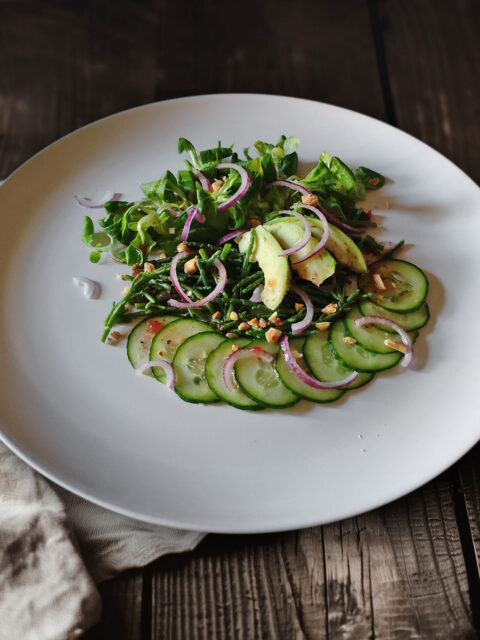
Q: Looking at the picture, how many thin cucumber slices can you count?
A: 11